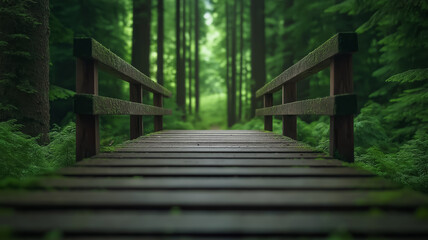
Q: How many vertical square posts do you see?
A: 6